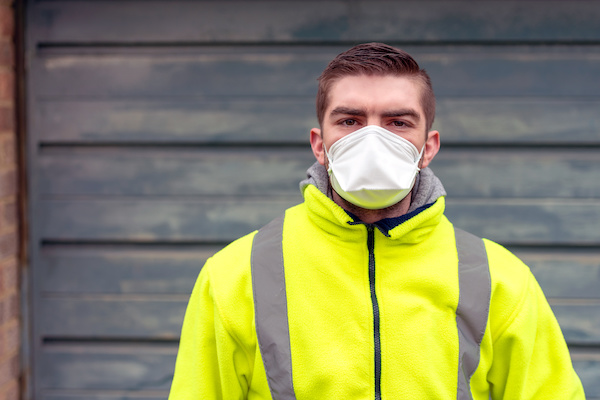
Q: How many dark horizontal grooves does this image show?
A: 4